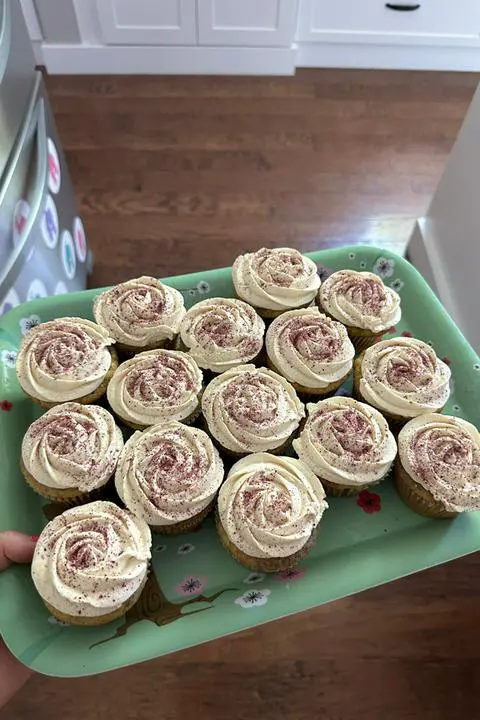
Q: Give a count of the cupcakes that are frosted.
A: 15